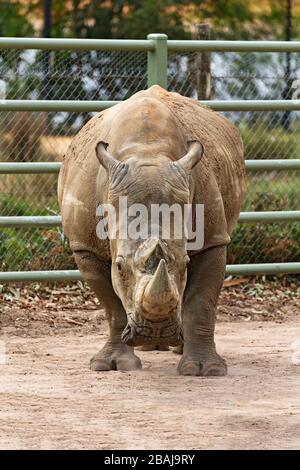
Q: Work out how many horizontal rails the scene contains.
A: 5